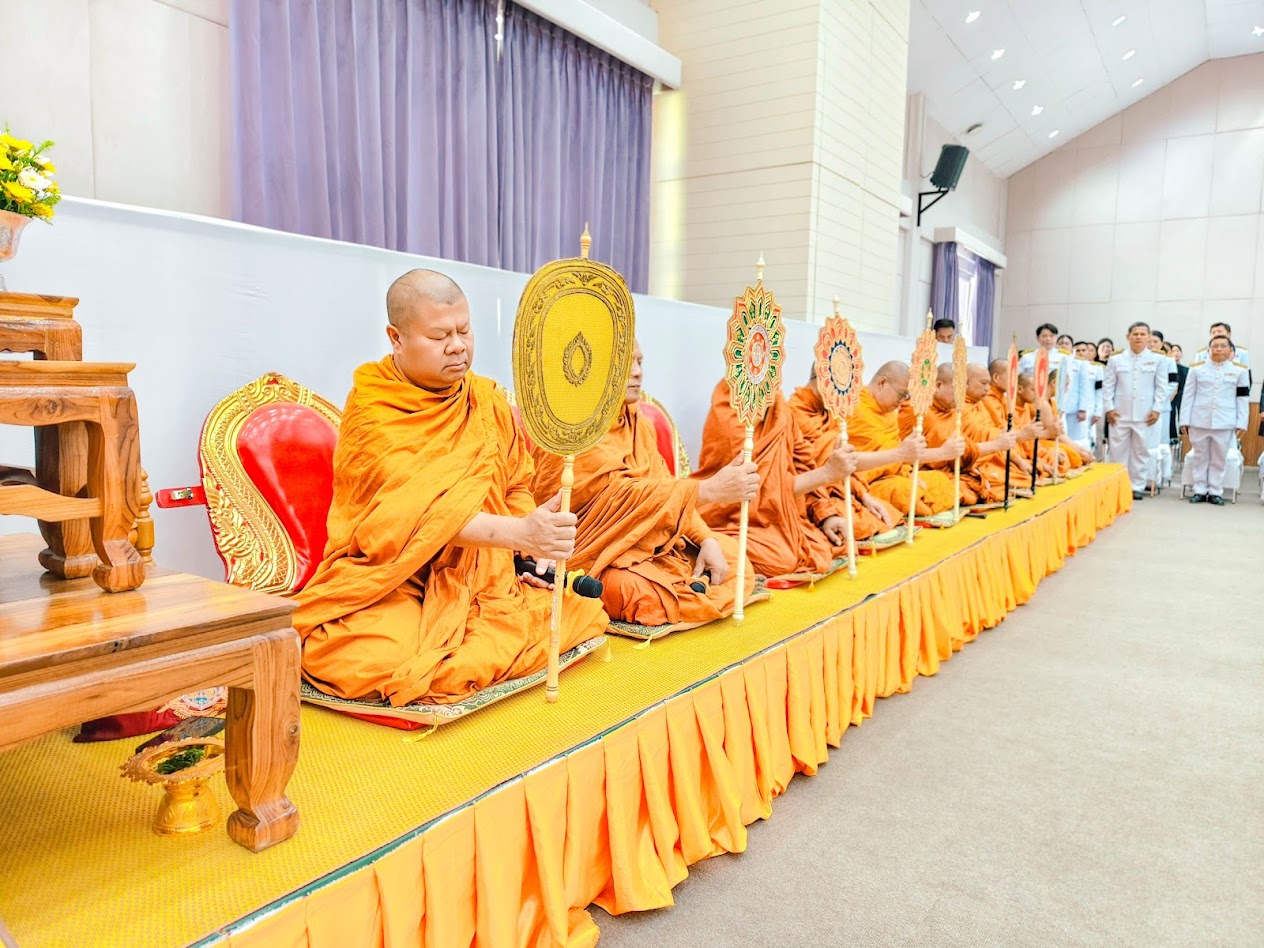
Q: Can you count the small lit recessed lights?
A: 9